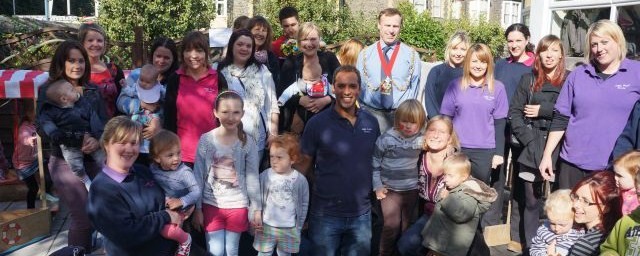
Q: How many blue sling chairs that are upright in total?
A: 0